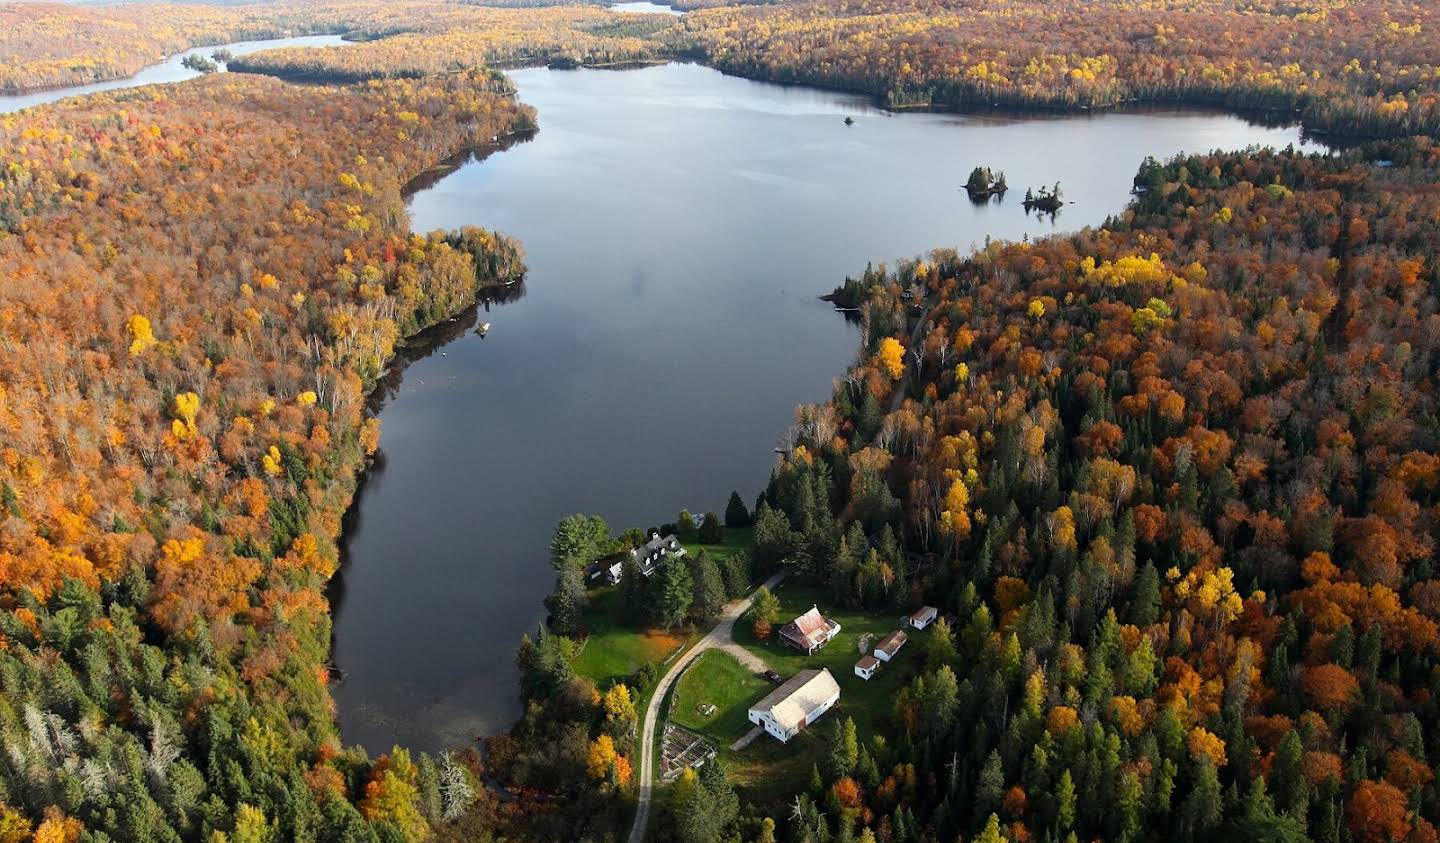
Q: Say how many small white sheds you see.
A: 3